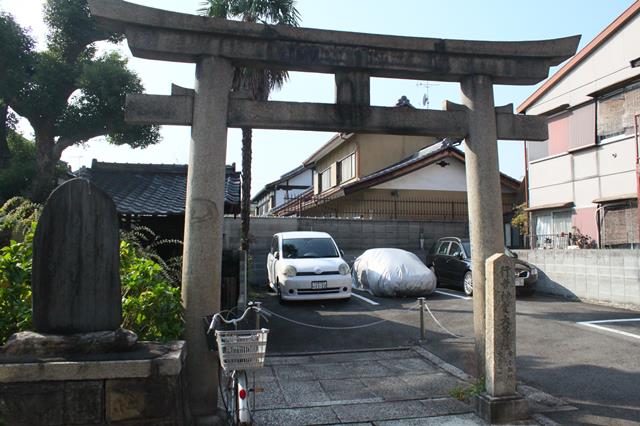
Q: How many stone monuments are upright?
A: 2